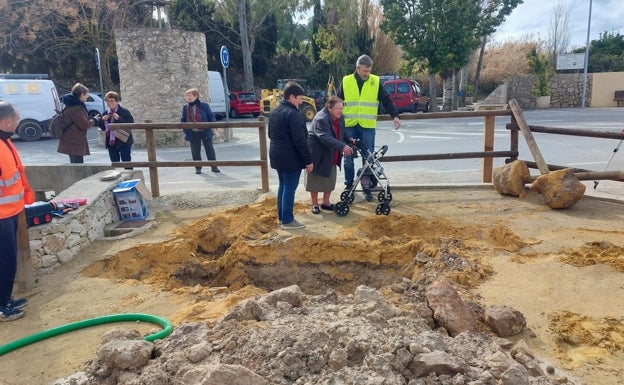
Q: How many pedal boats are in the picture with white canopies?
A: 0